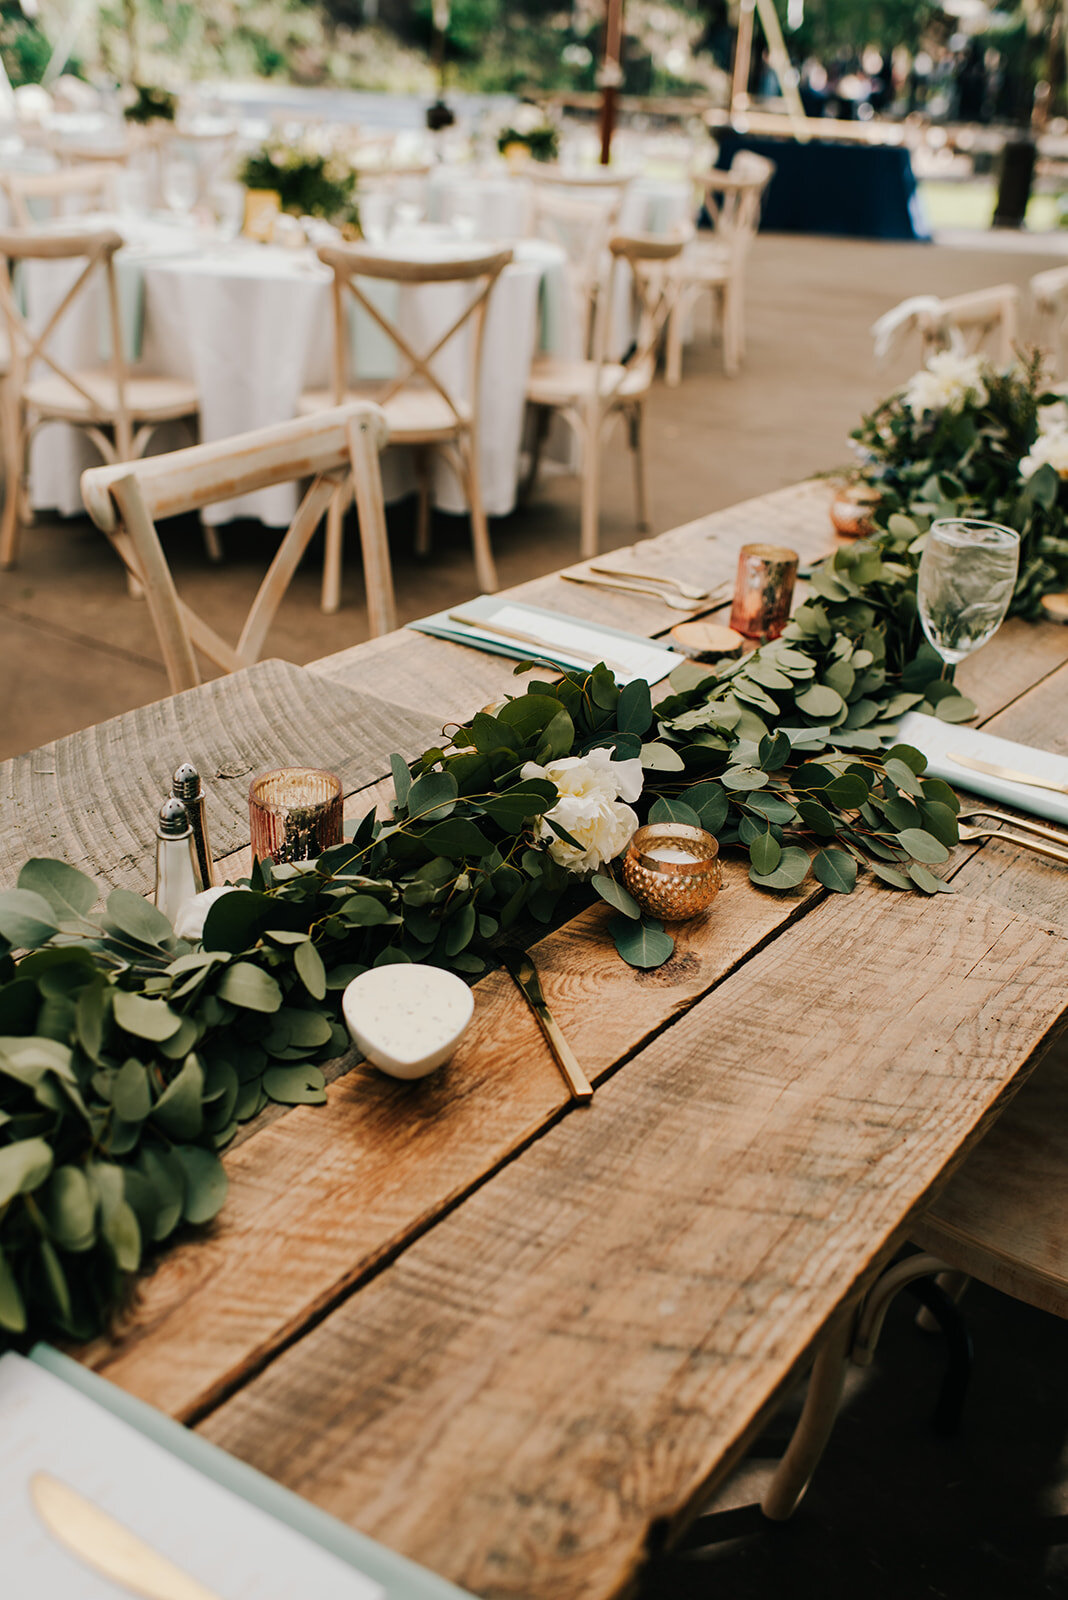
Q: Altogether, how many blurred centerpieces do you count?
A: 3